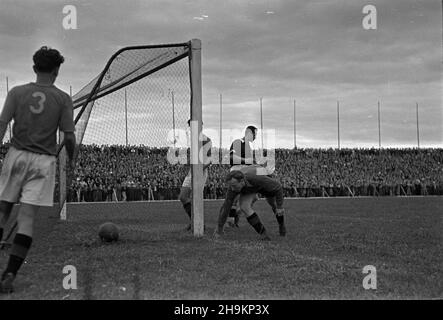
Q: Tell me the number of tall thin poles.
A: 10